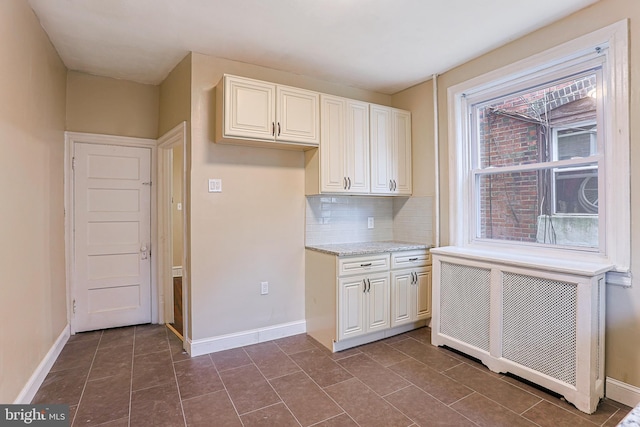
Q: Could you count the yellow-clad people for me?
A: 0